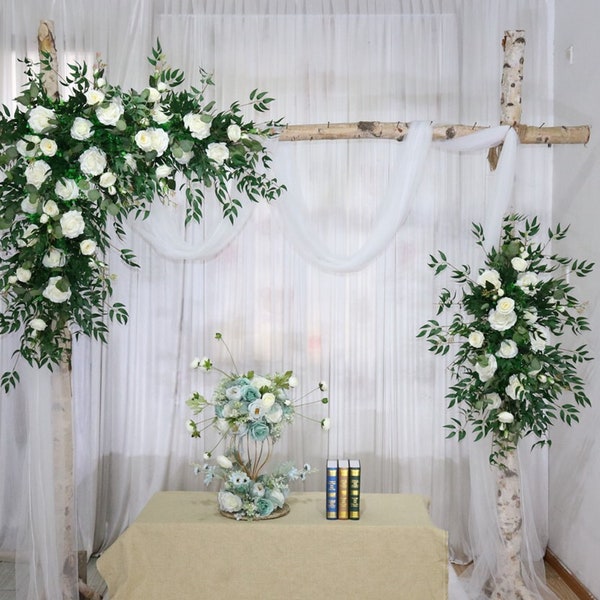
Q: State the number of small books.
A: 3